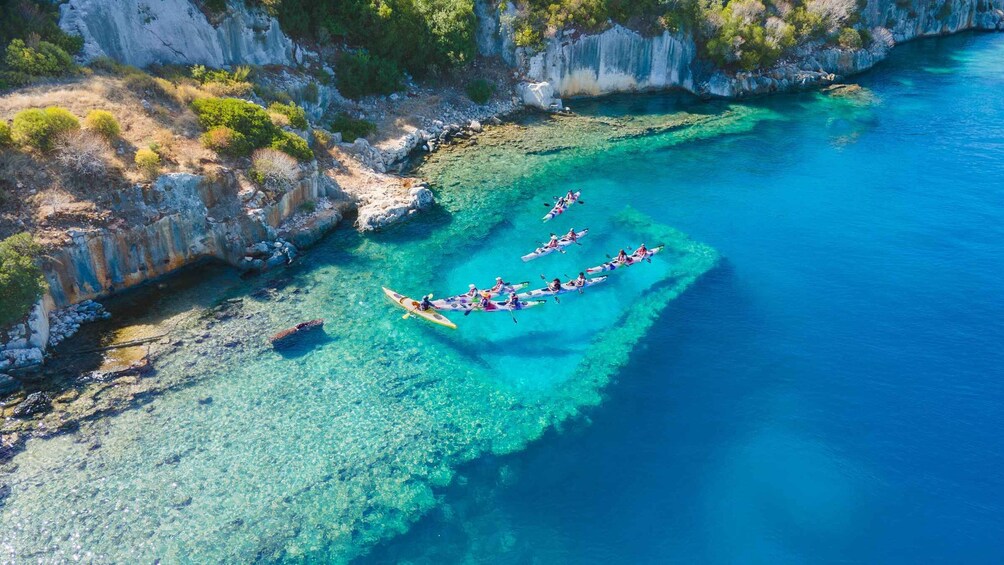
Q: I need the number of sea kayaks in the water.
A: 7